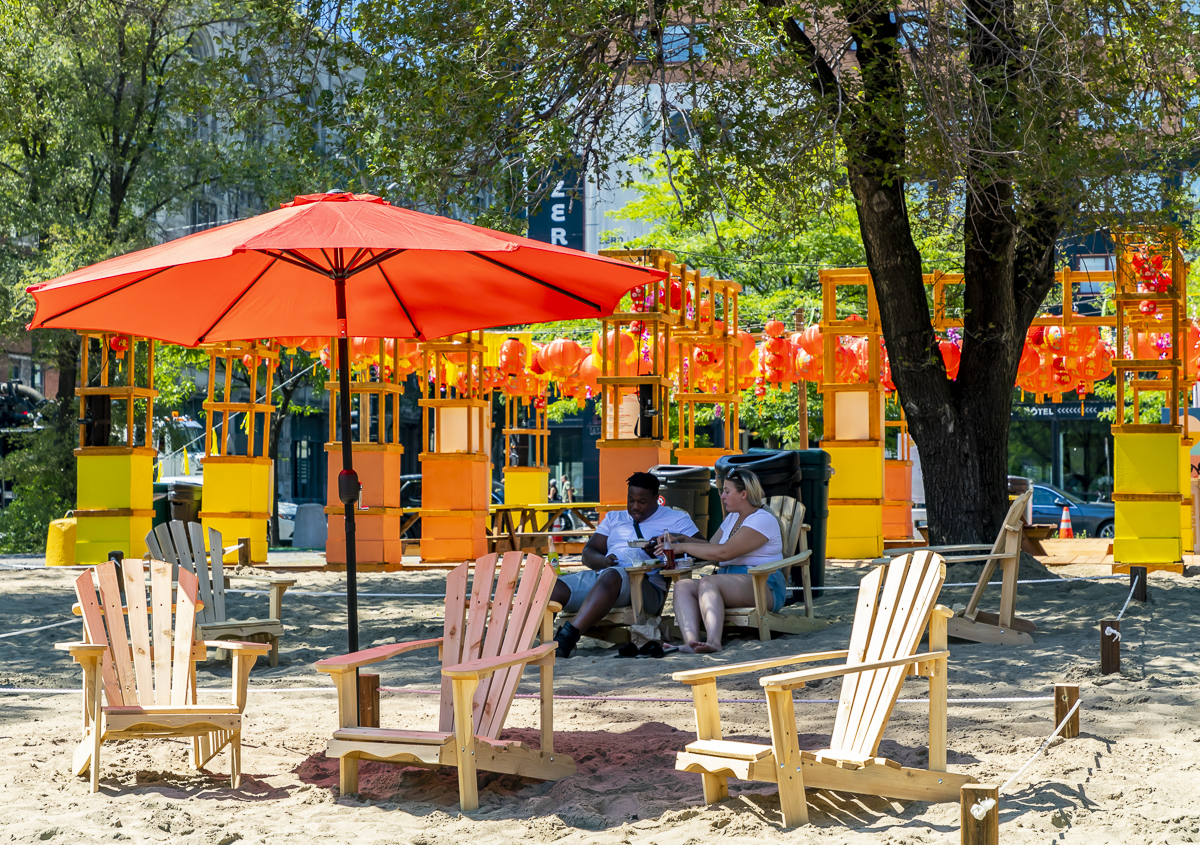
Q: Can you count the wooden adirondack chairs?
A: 7